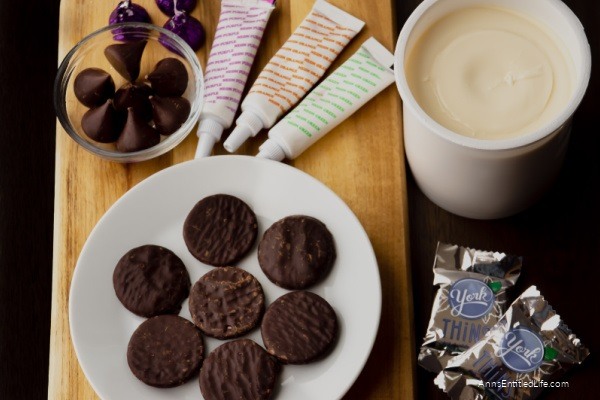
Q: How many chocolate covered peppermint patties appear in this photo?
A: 7